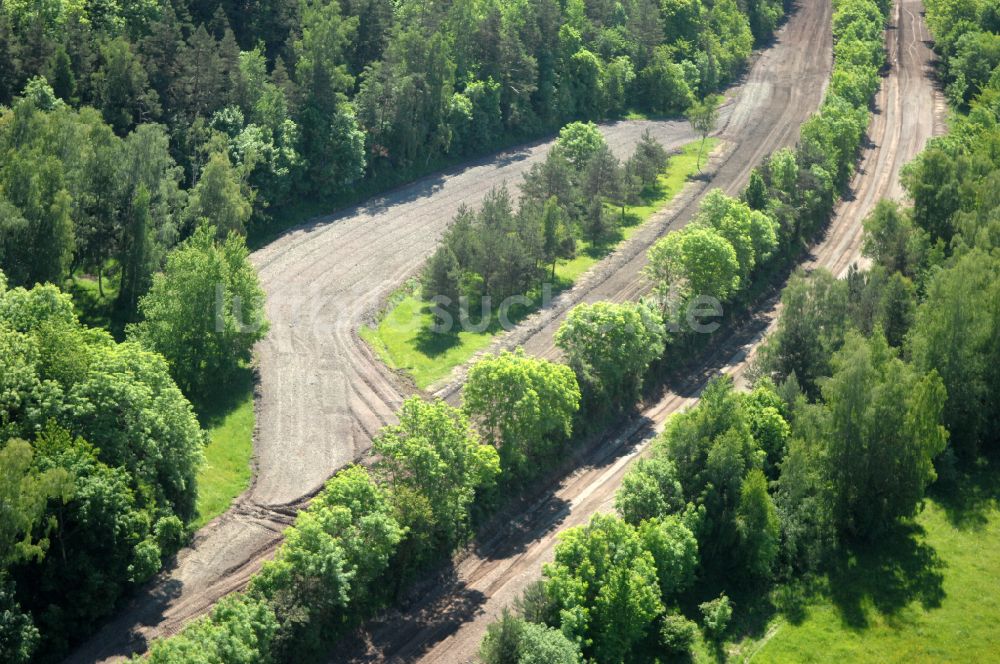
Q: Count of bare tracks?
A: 3